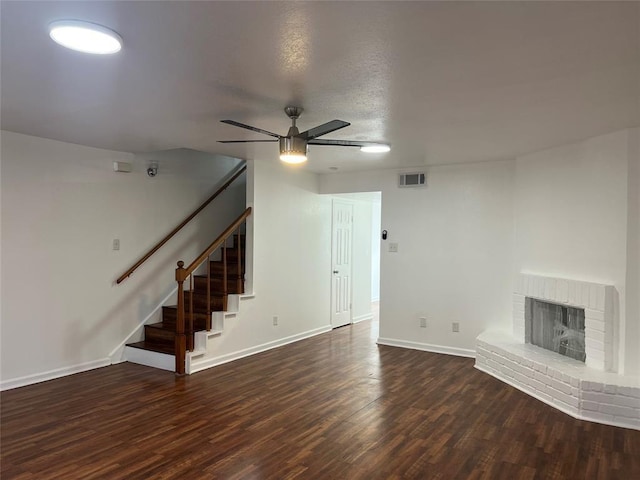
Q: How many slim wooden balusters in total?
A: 4